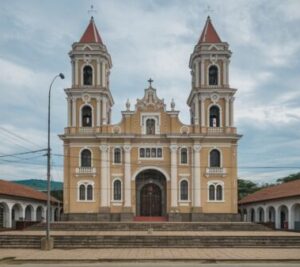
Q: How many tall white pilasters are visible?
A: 4